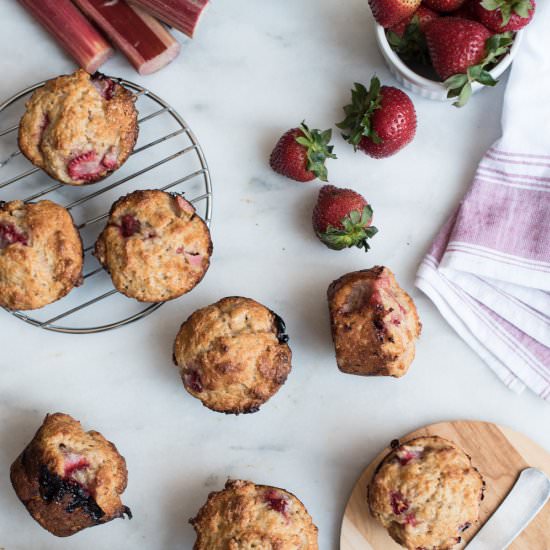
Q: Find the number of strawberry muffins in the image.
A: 8